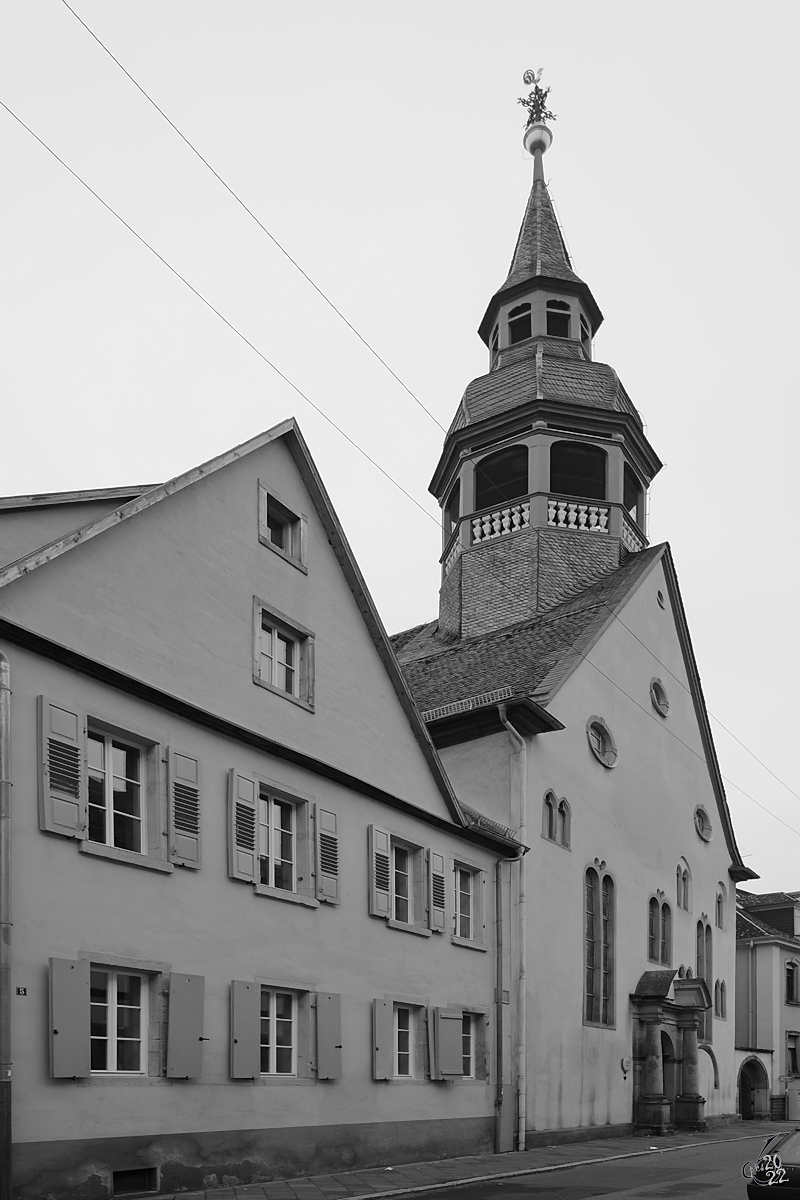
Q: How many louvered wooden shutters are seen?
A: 6